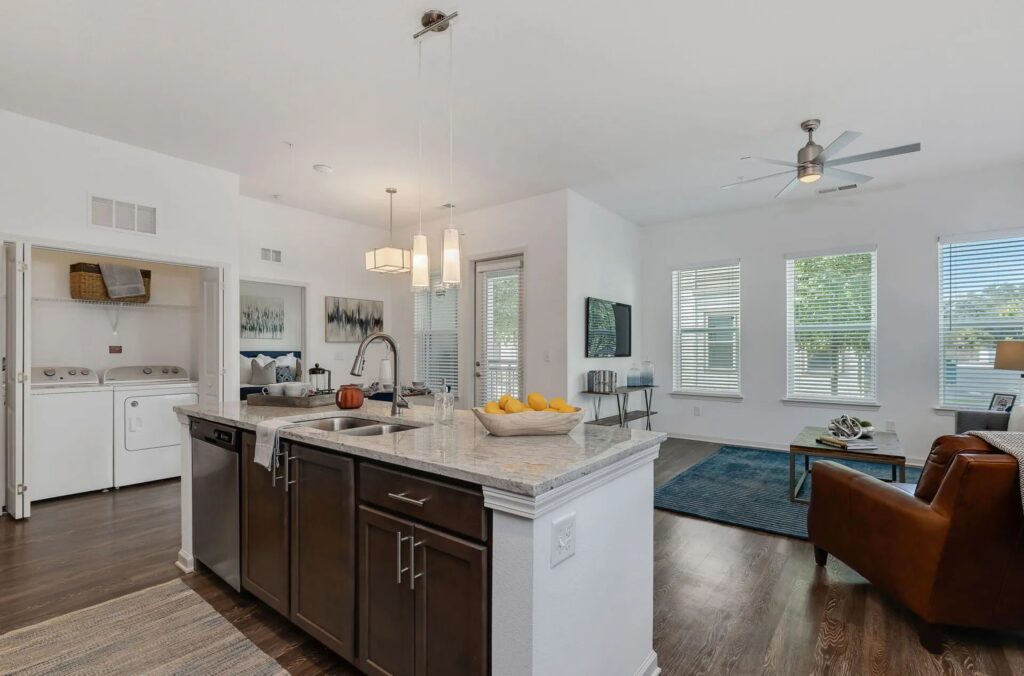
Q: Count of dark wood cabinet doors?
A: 4